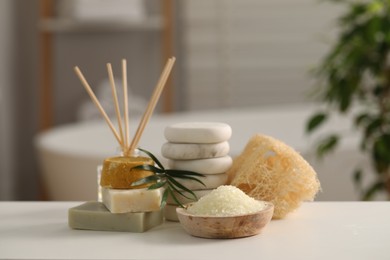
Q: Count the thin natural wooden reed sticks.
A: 5